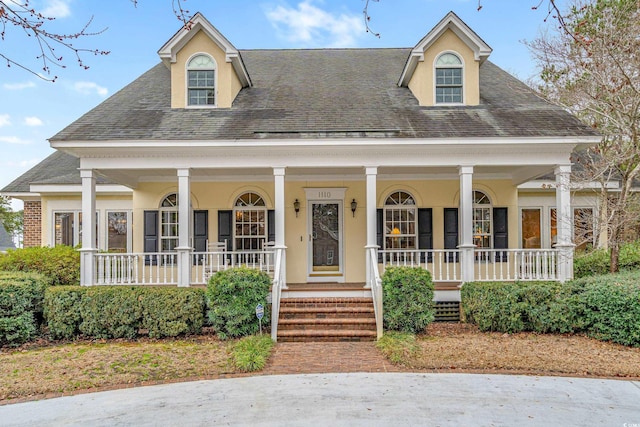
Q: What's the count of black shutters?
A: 8